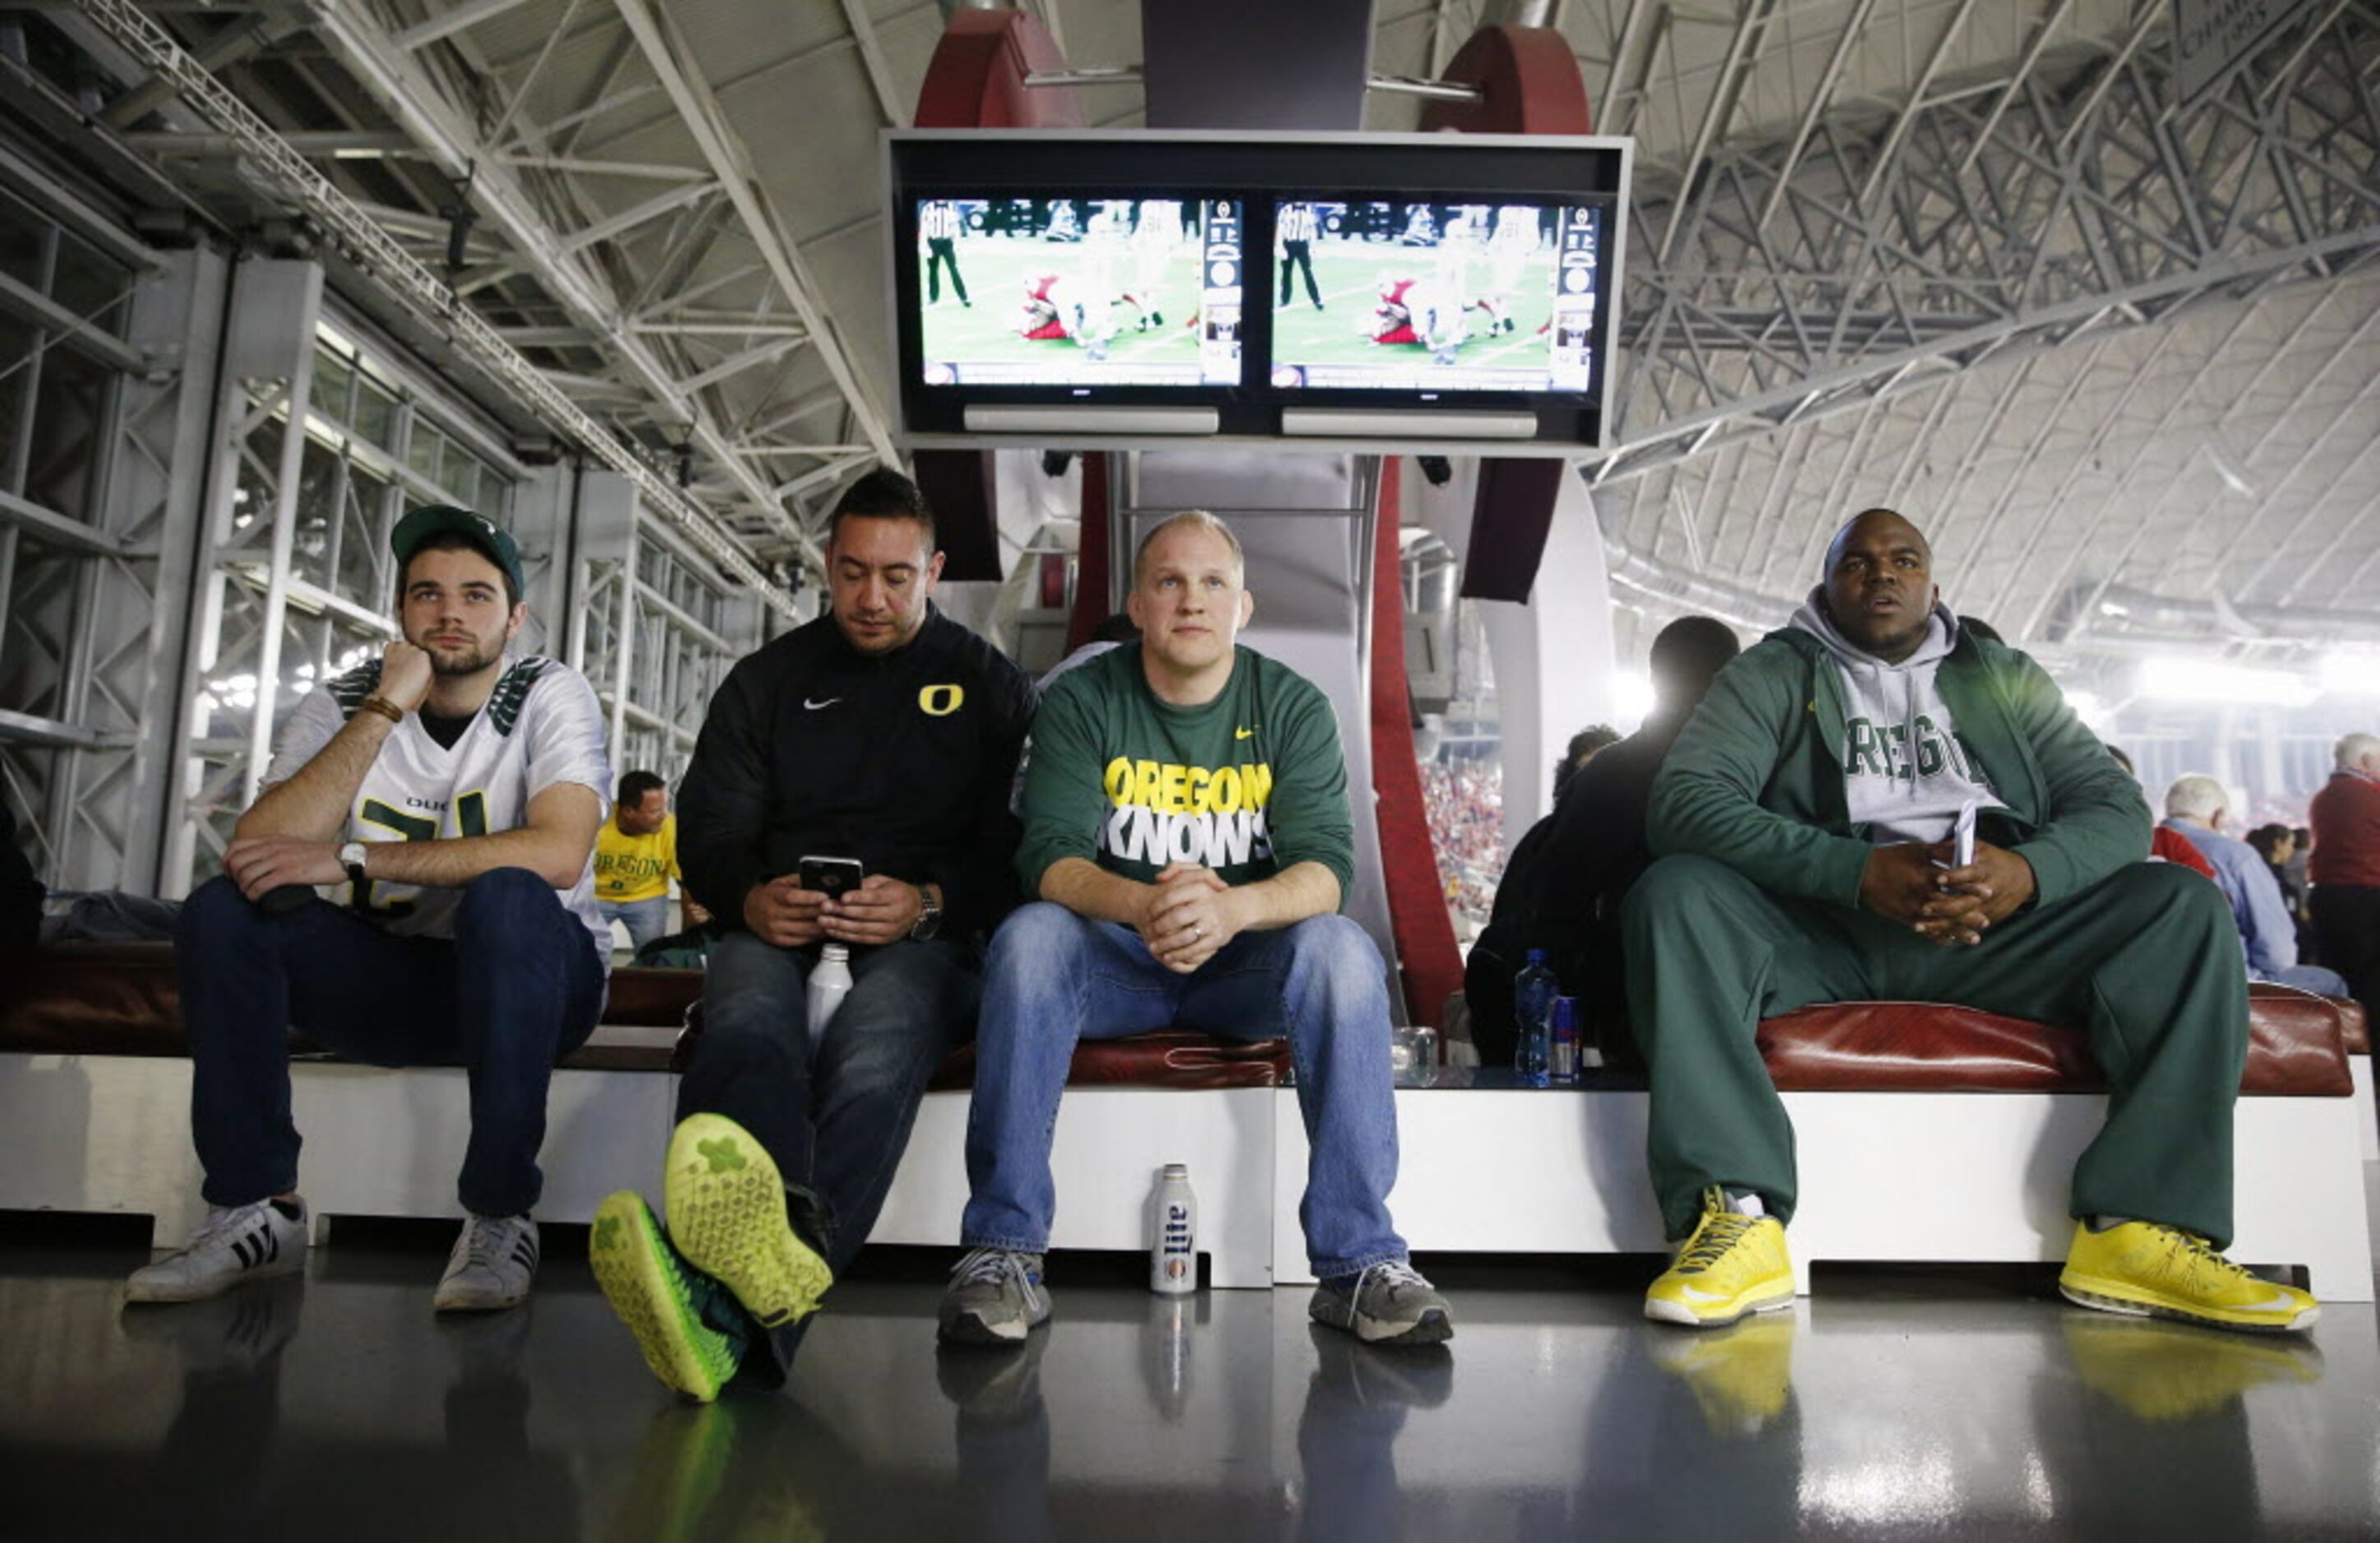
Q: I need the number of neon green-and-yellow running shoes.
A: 2